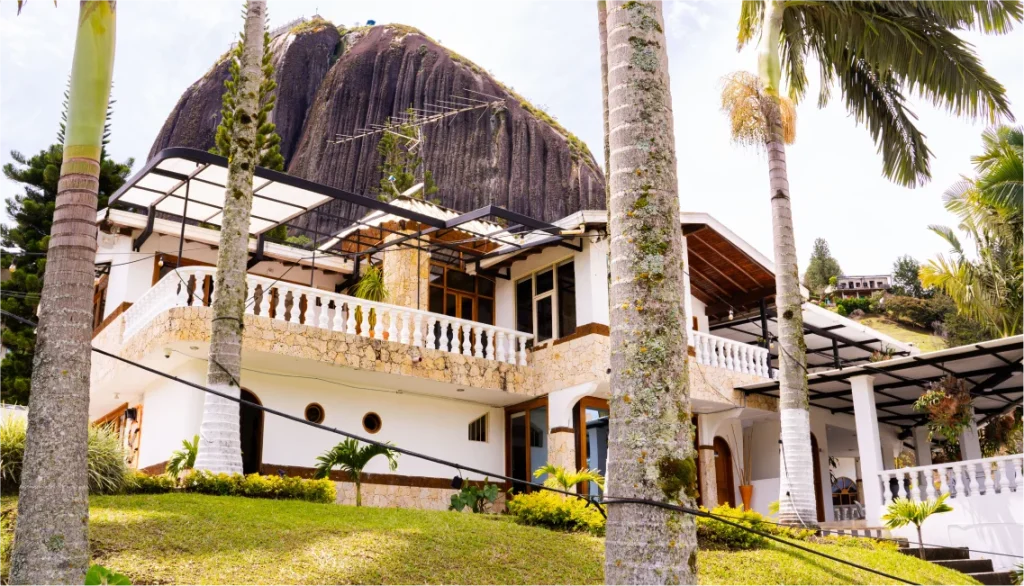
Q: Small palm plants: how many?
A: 4